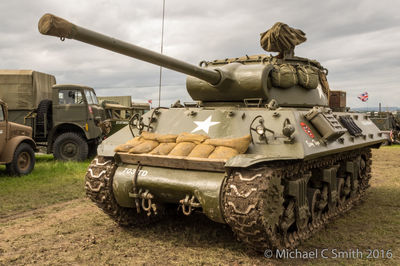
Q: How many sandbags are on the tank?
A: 9